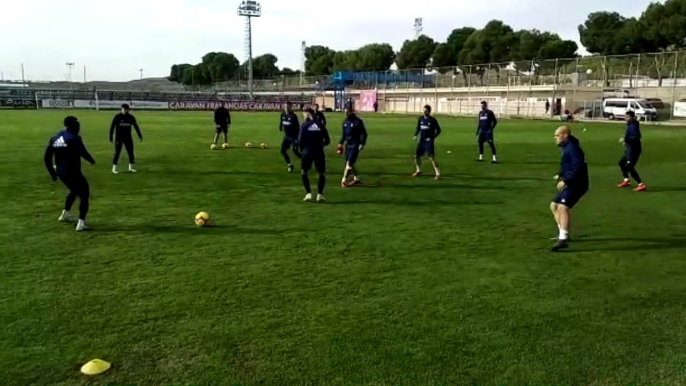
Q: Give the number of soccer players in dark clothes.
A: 11